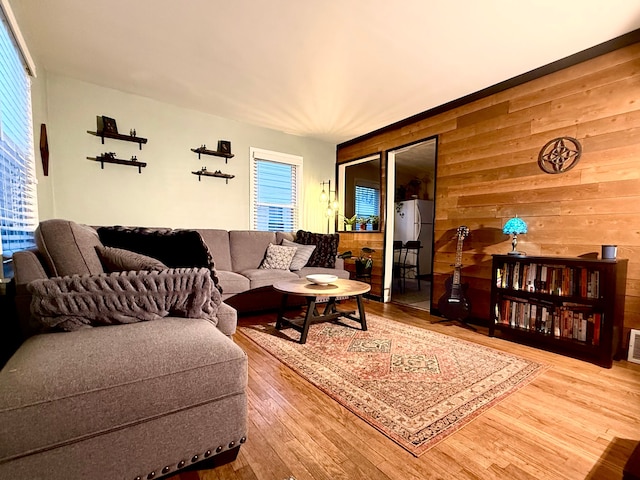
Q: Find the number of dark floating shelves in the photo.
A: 4